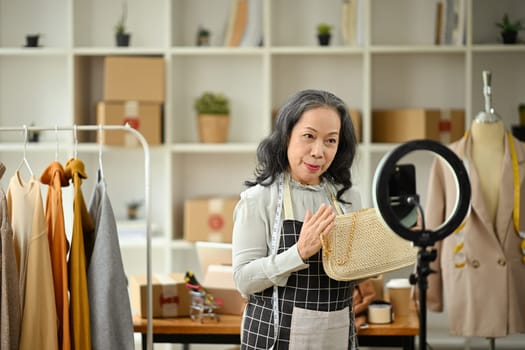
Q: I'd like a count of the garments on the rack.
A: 5